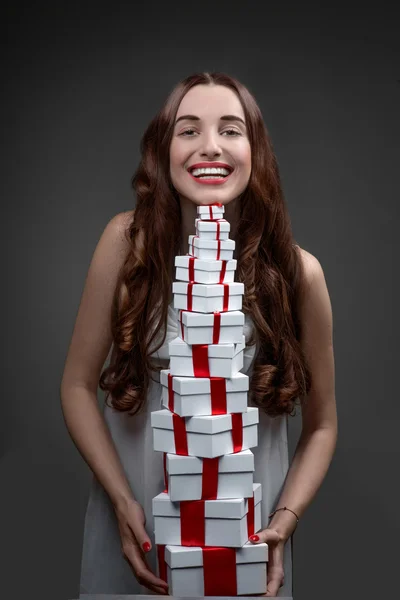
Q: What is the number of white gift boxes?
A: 12